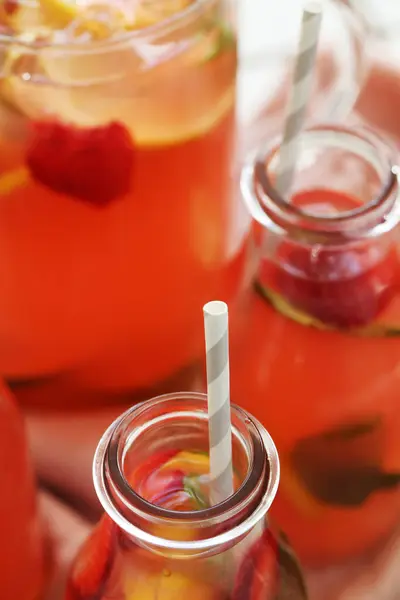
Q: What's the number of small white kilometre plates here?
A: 0